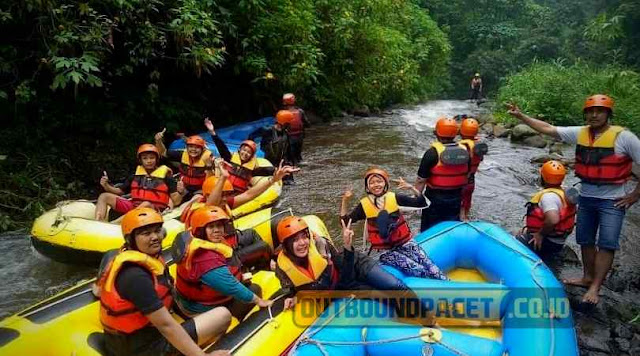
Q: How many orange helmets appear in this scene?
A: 14